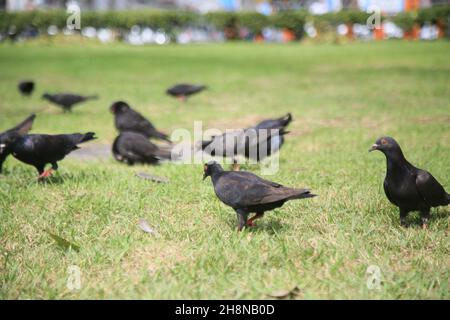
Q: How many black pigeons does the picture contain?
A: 11